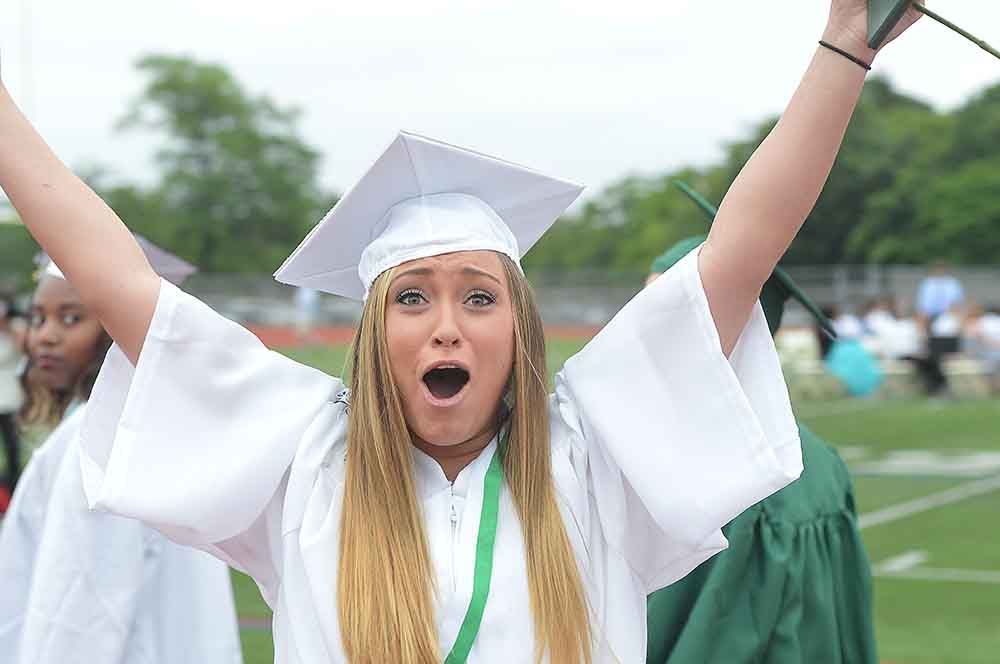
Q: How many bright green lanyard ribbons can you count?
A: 1